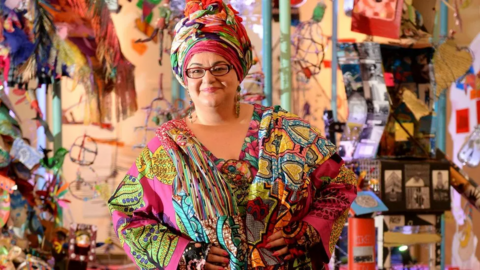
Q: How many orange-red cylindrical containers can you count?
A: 1